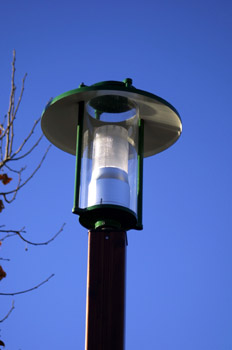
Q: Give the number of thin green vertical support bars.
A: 2